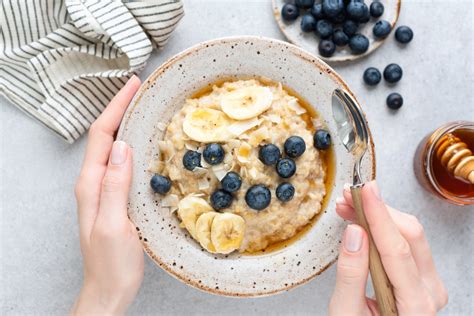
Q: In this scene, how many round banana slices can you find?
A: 5